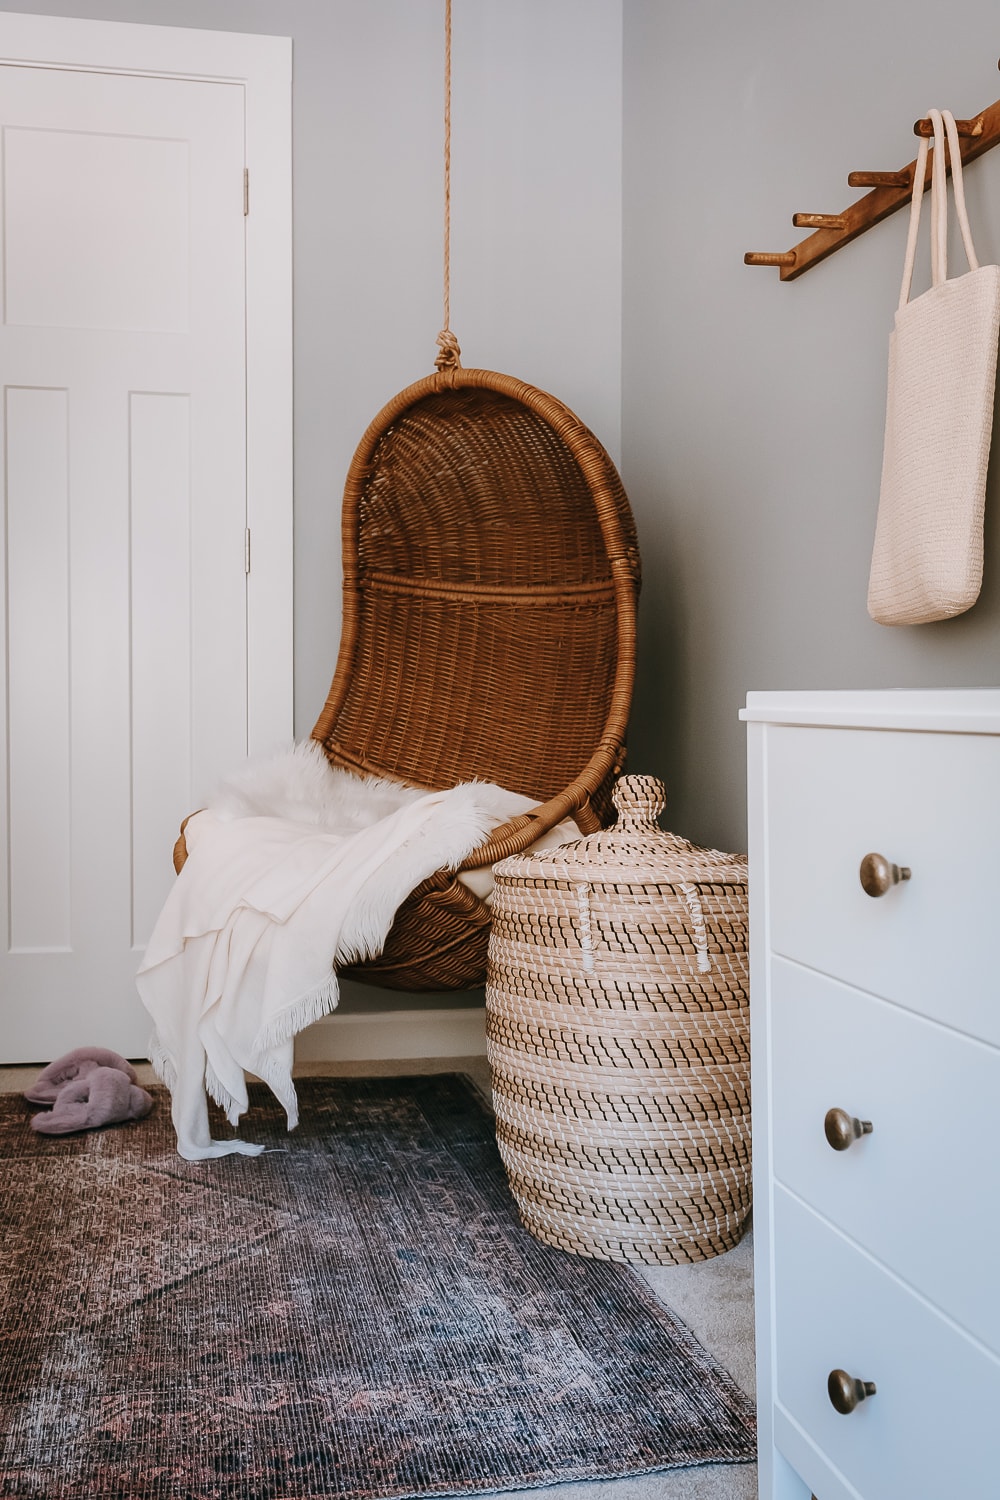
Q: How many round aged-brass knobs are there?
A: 3